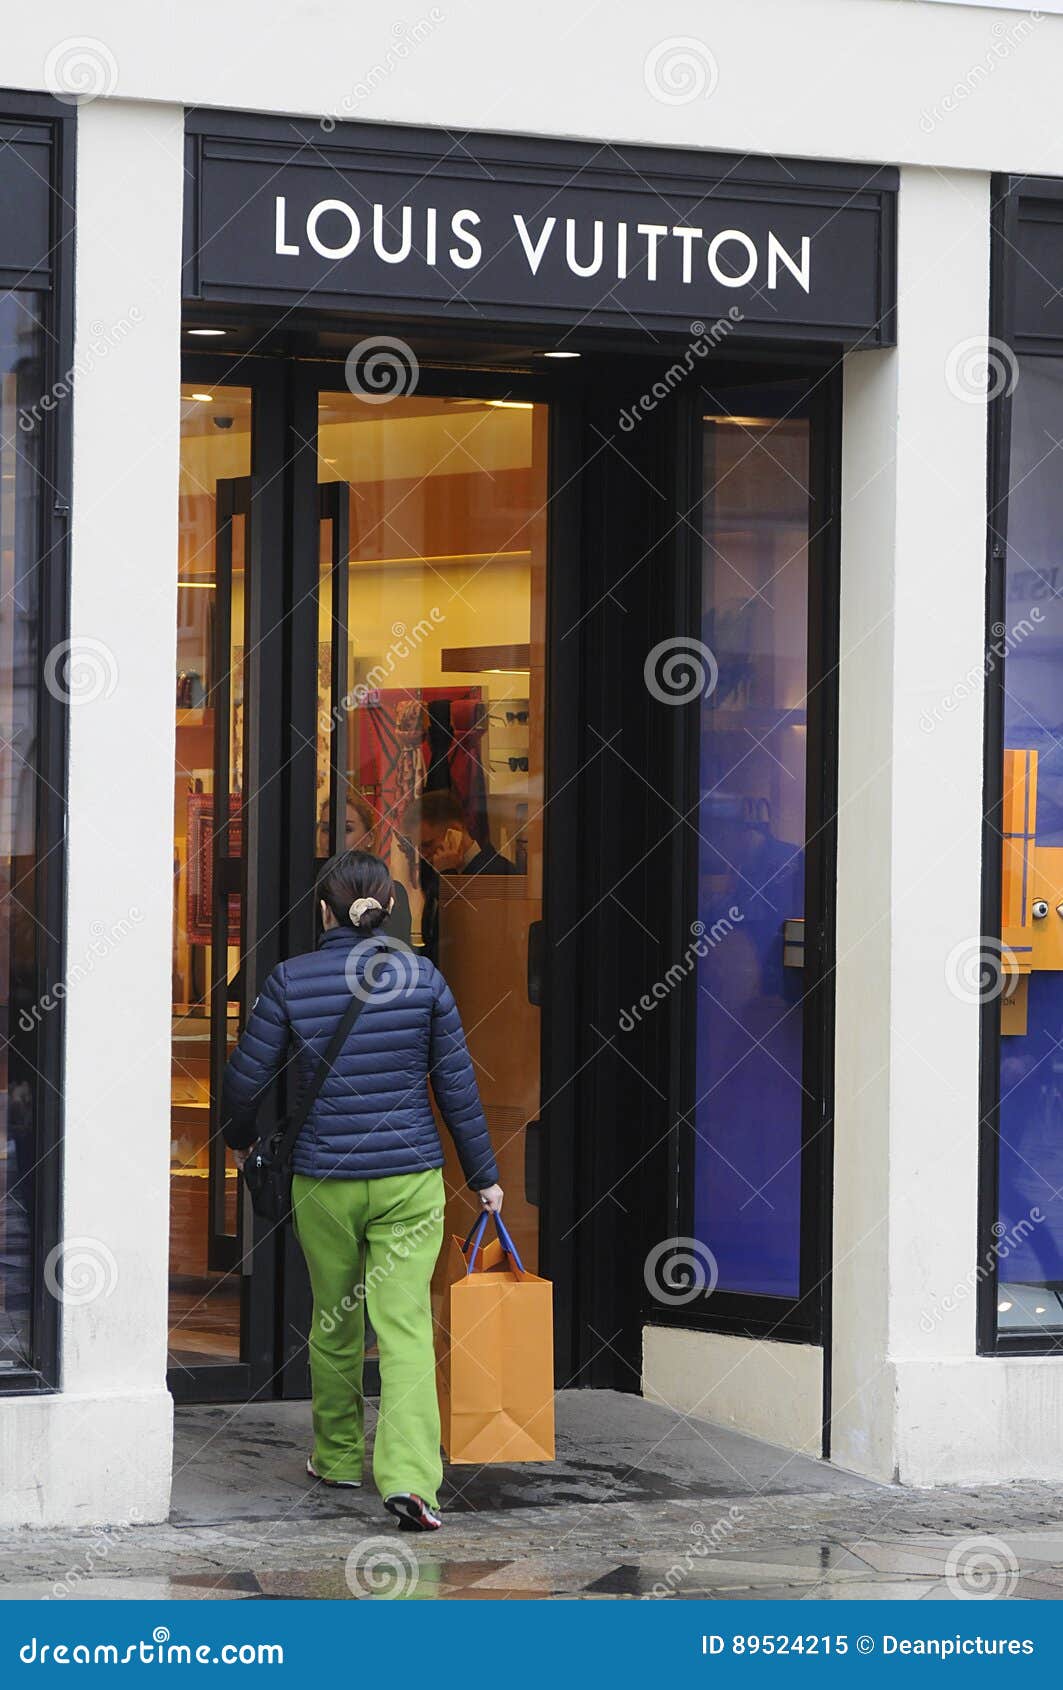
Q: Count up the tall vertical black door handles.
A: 2